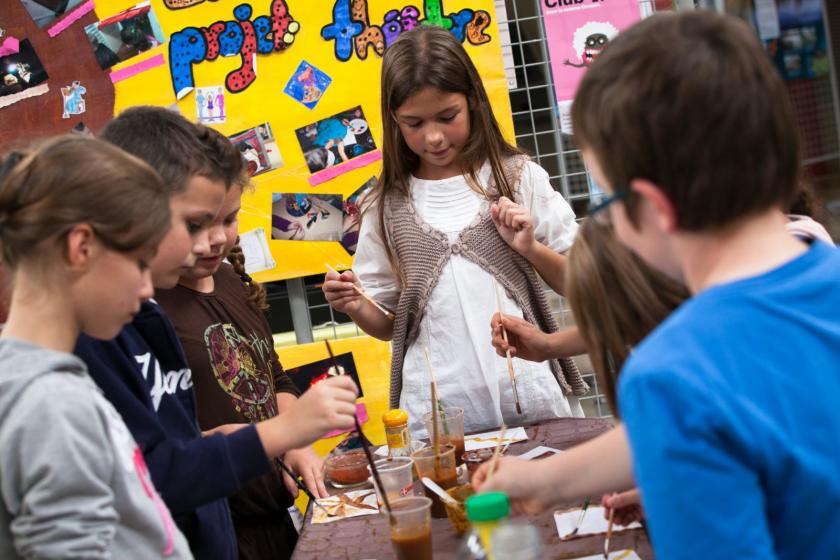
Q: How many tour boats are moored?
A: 0